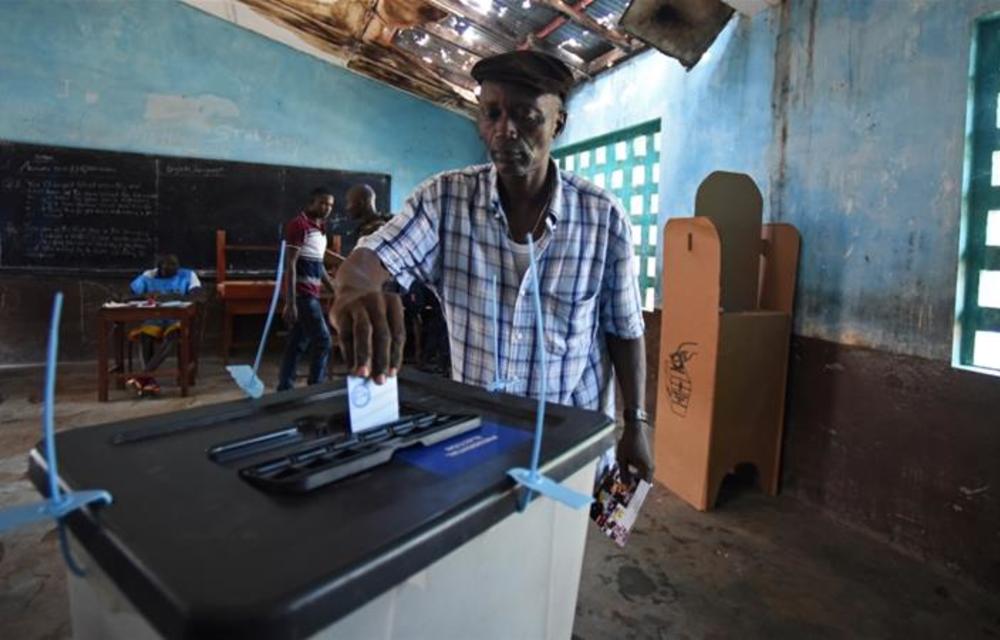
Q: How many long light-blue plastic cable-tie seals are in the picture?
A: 4